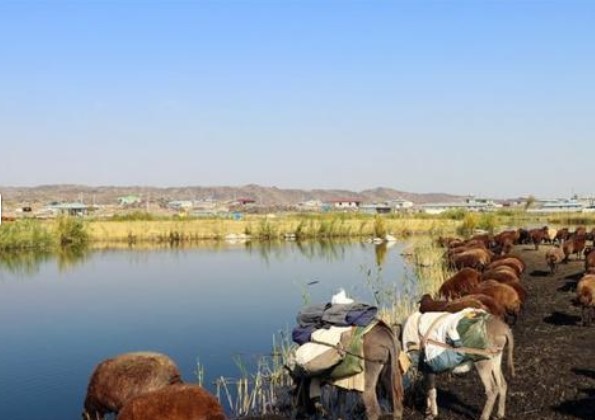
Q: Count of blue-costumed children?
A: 0